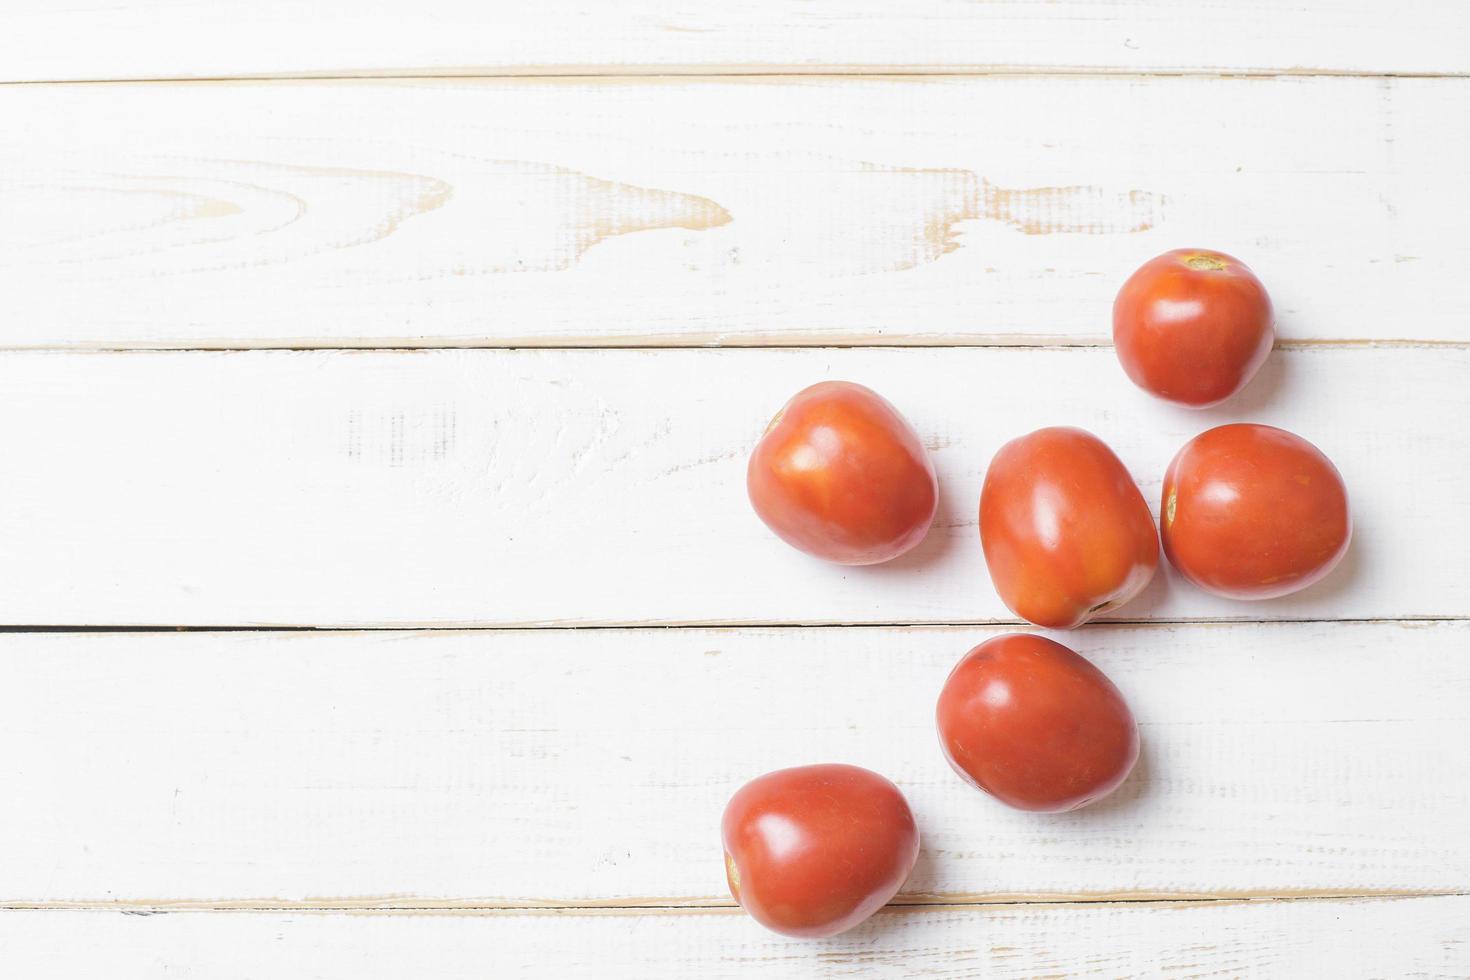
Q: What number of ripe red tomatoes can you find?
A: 6